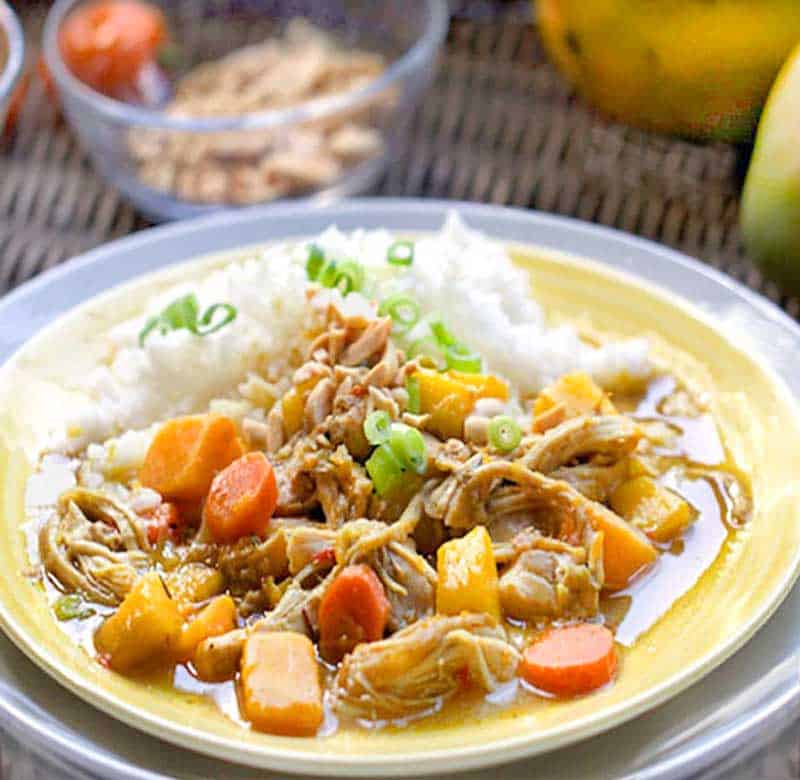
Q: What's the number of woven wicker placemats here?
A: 1